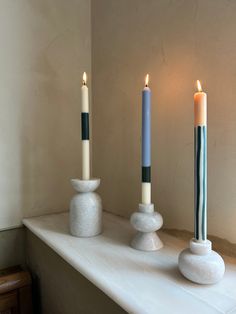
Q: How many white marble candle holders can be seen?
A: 3